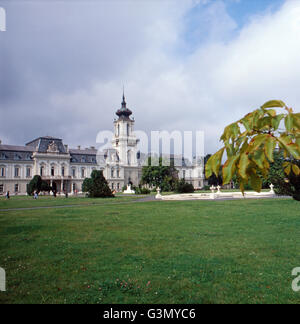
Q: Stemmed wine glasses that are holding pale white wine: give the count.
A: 0